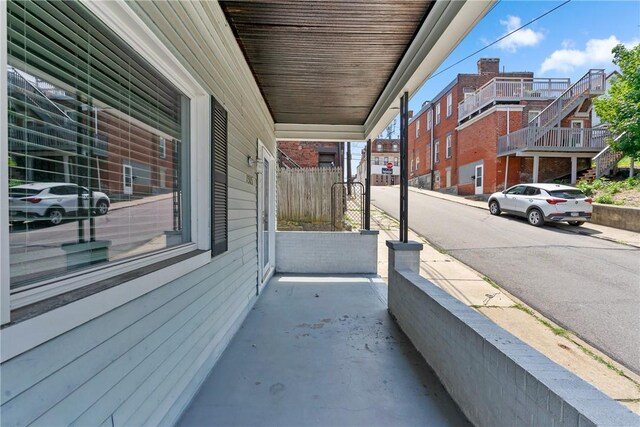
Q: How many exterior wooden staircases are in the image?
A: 2